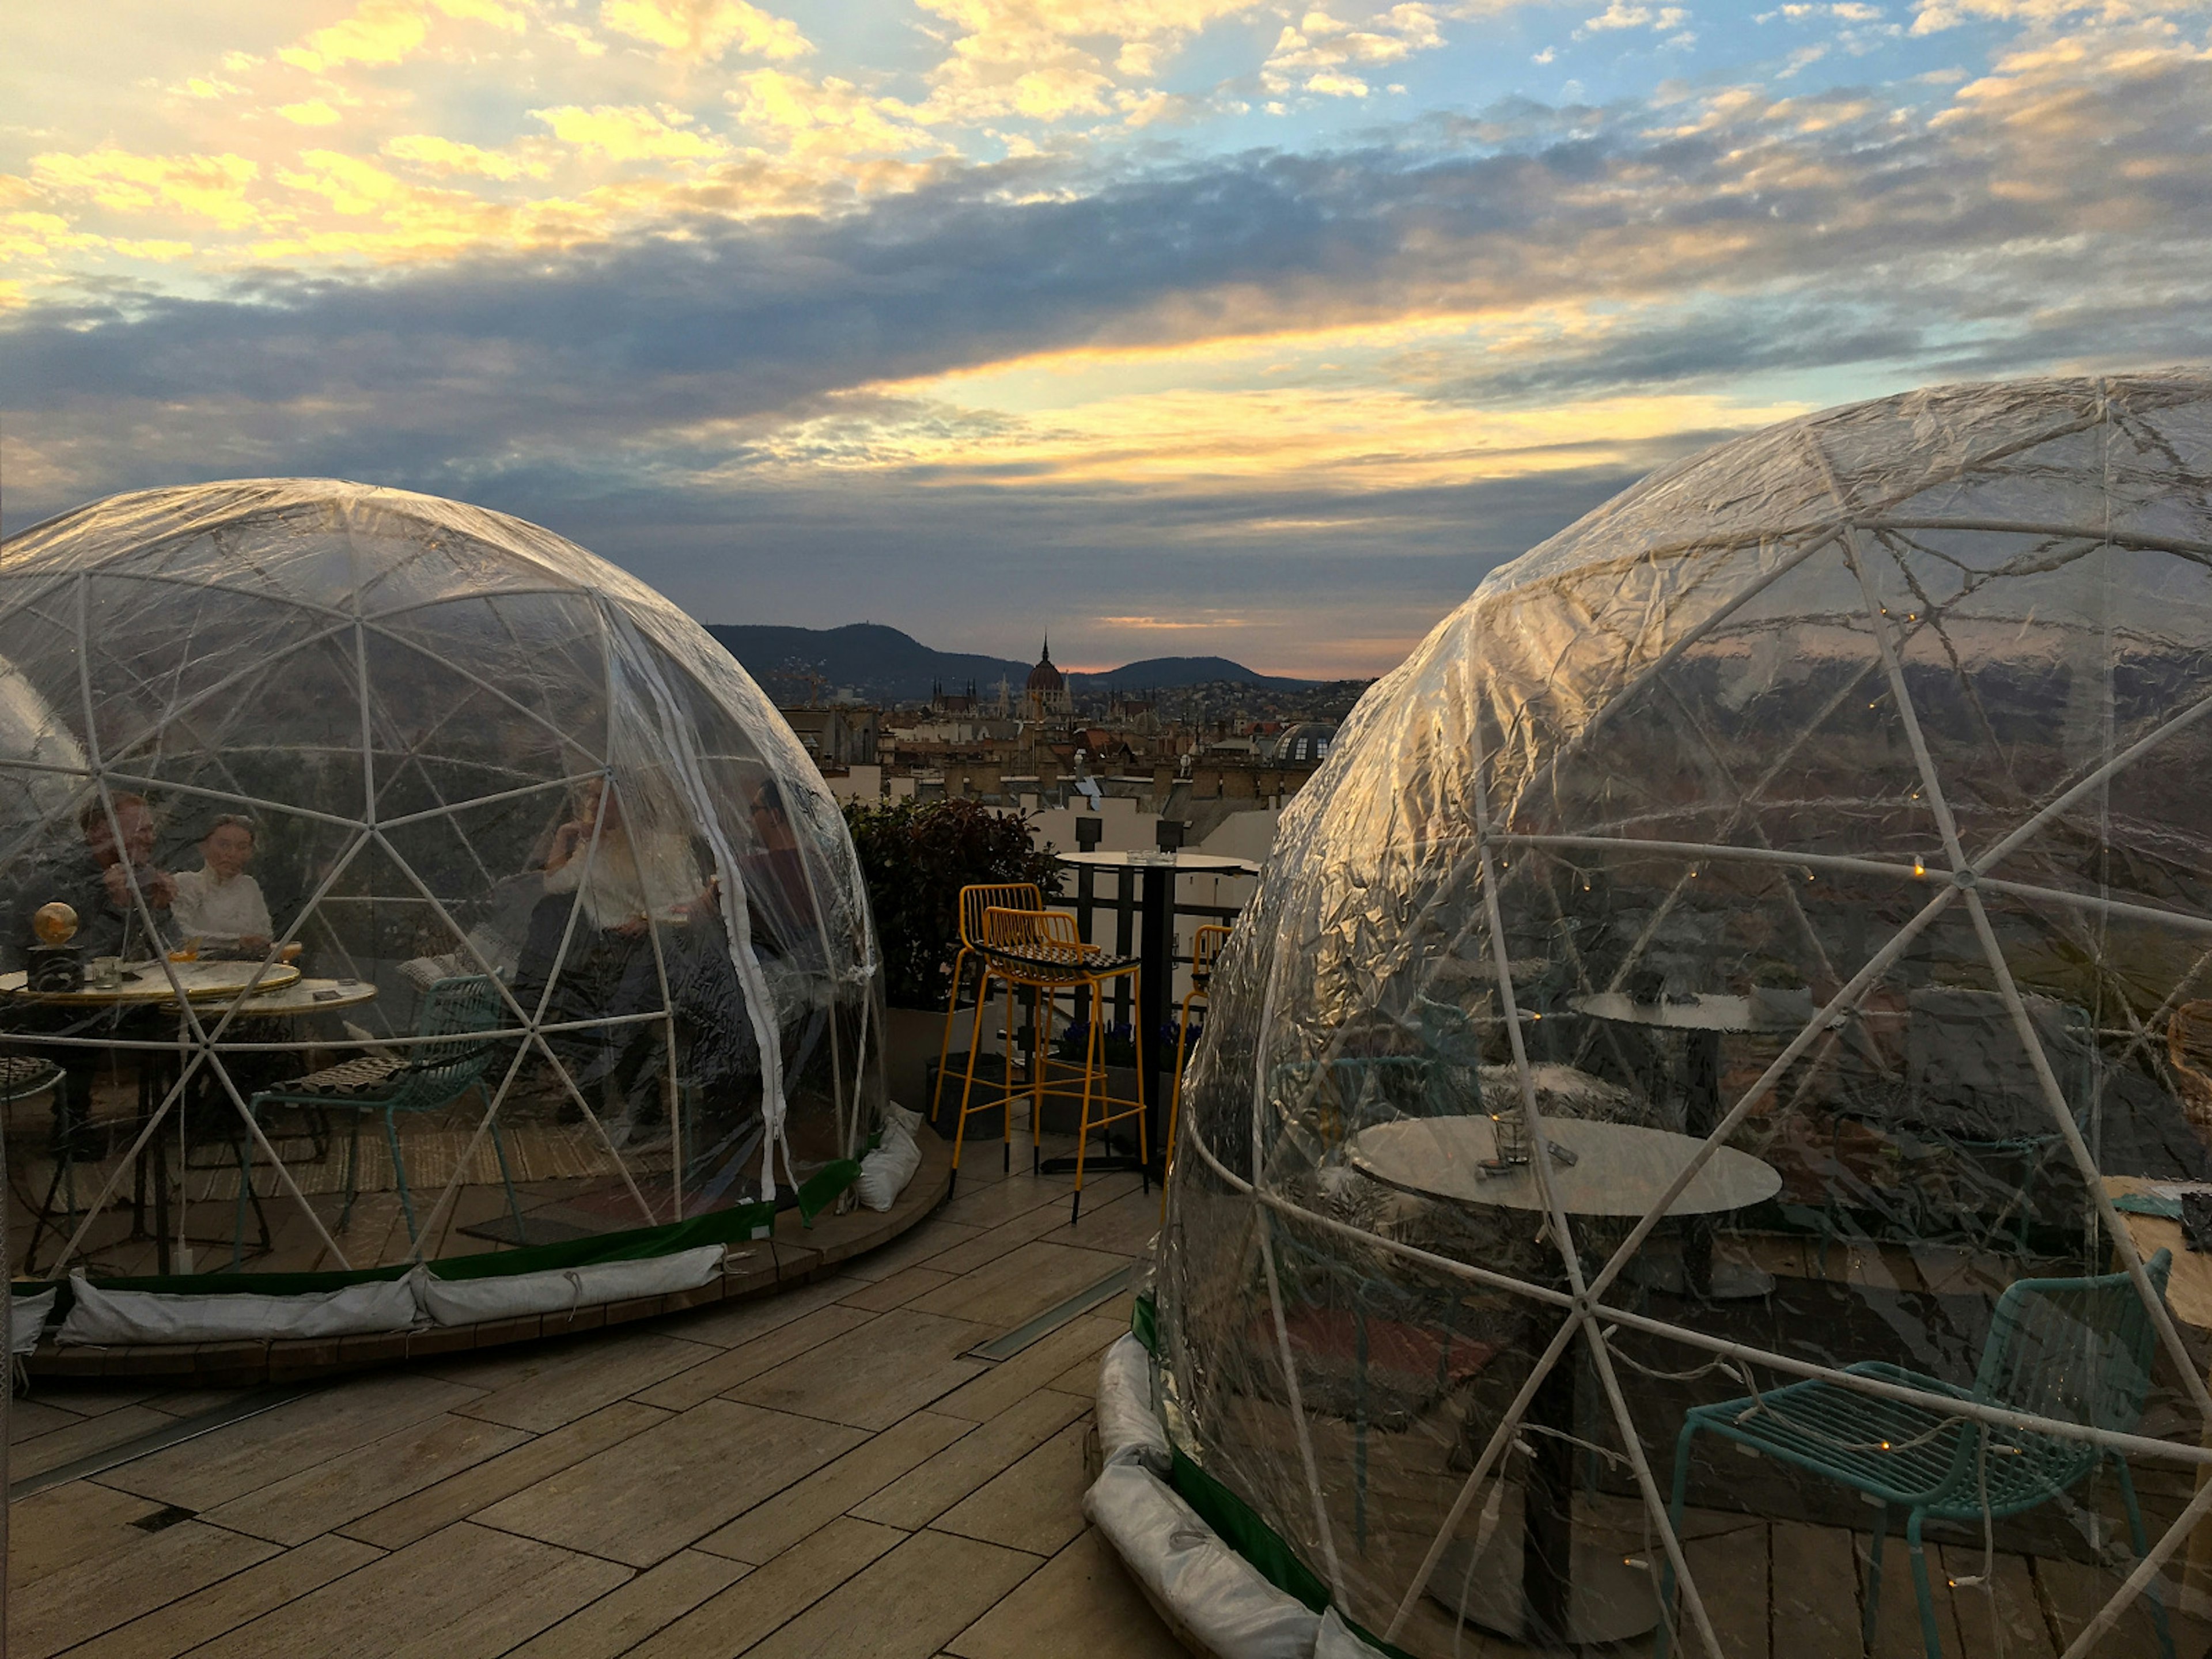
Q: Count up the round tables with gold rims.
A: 2